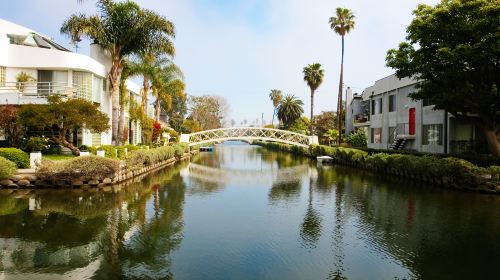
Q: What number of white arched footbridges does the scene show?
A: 1